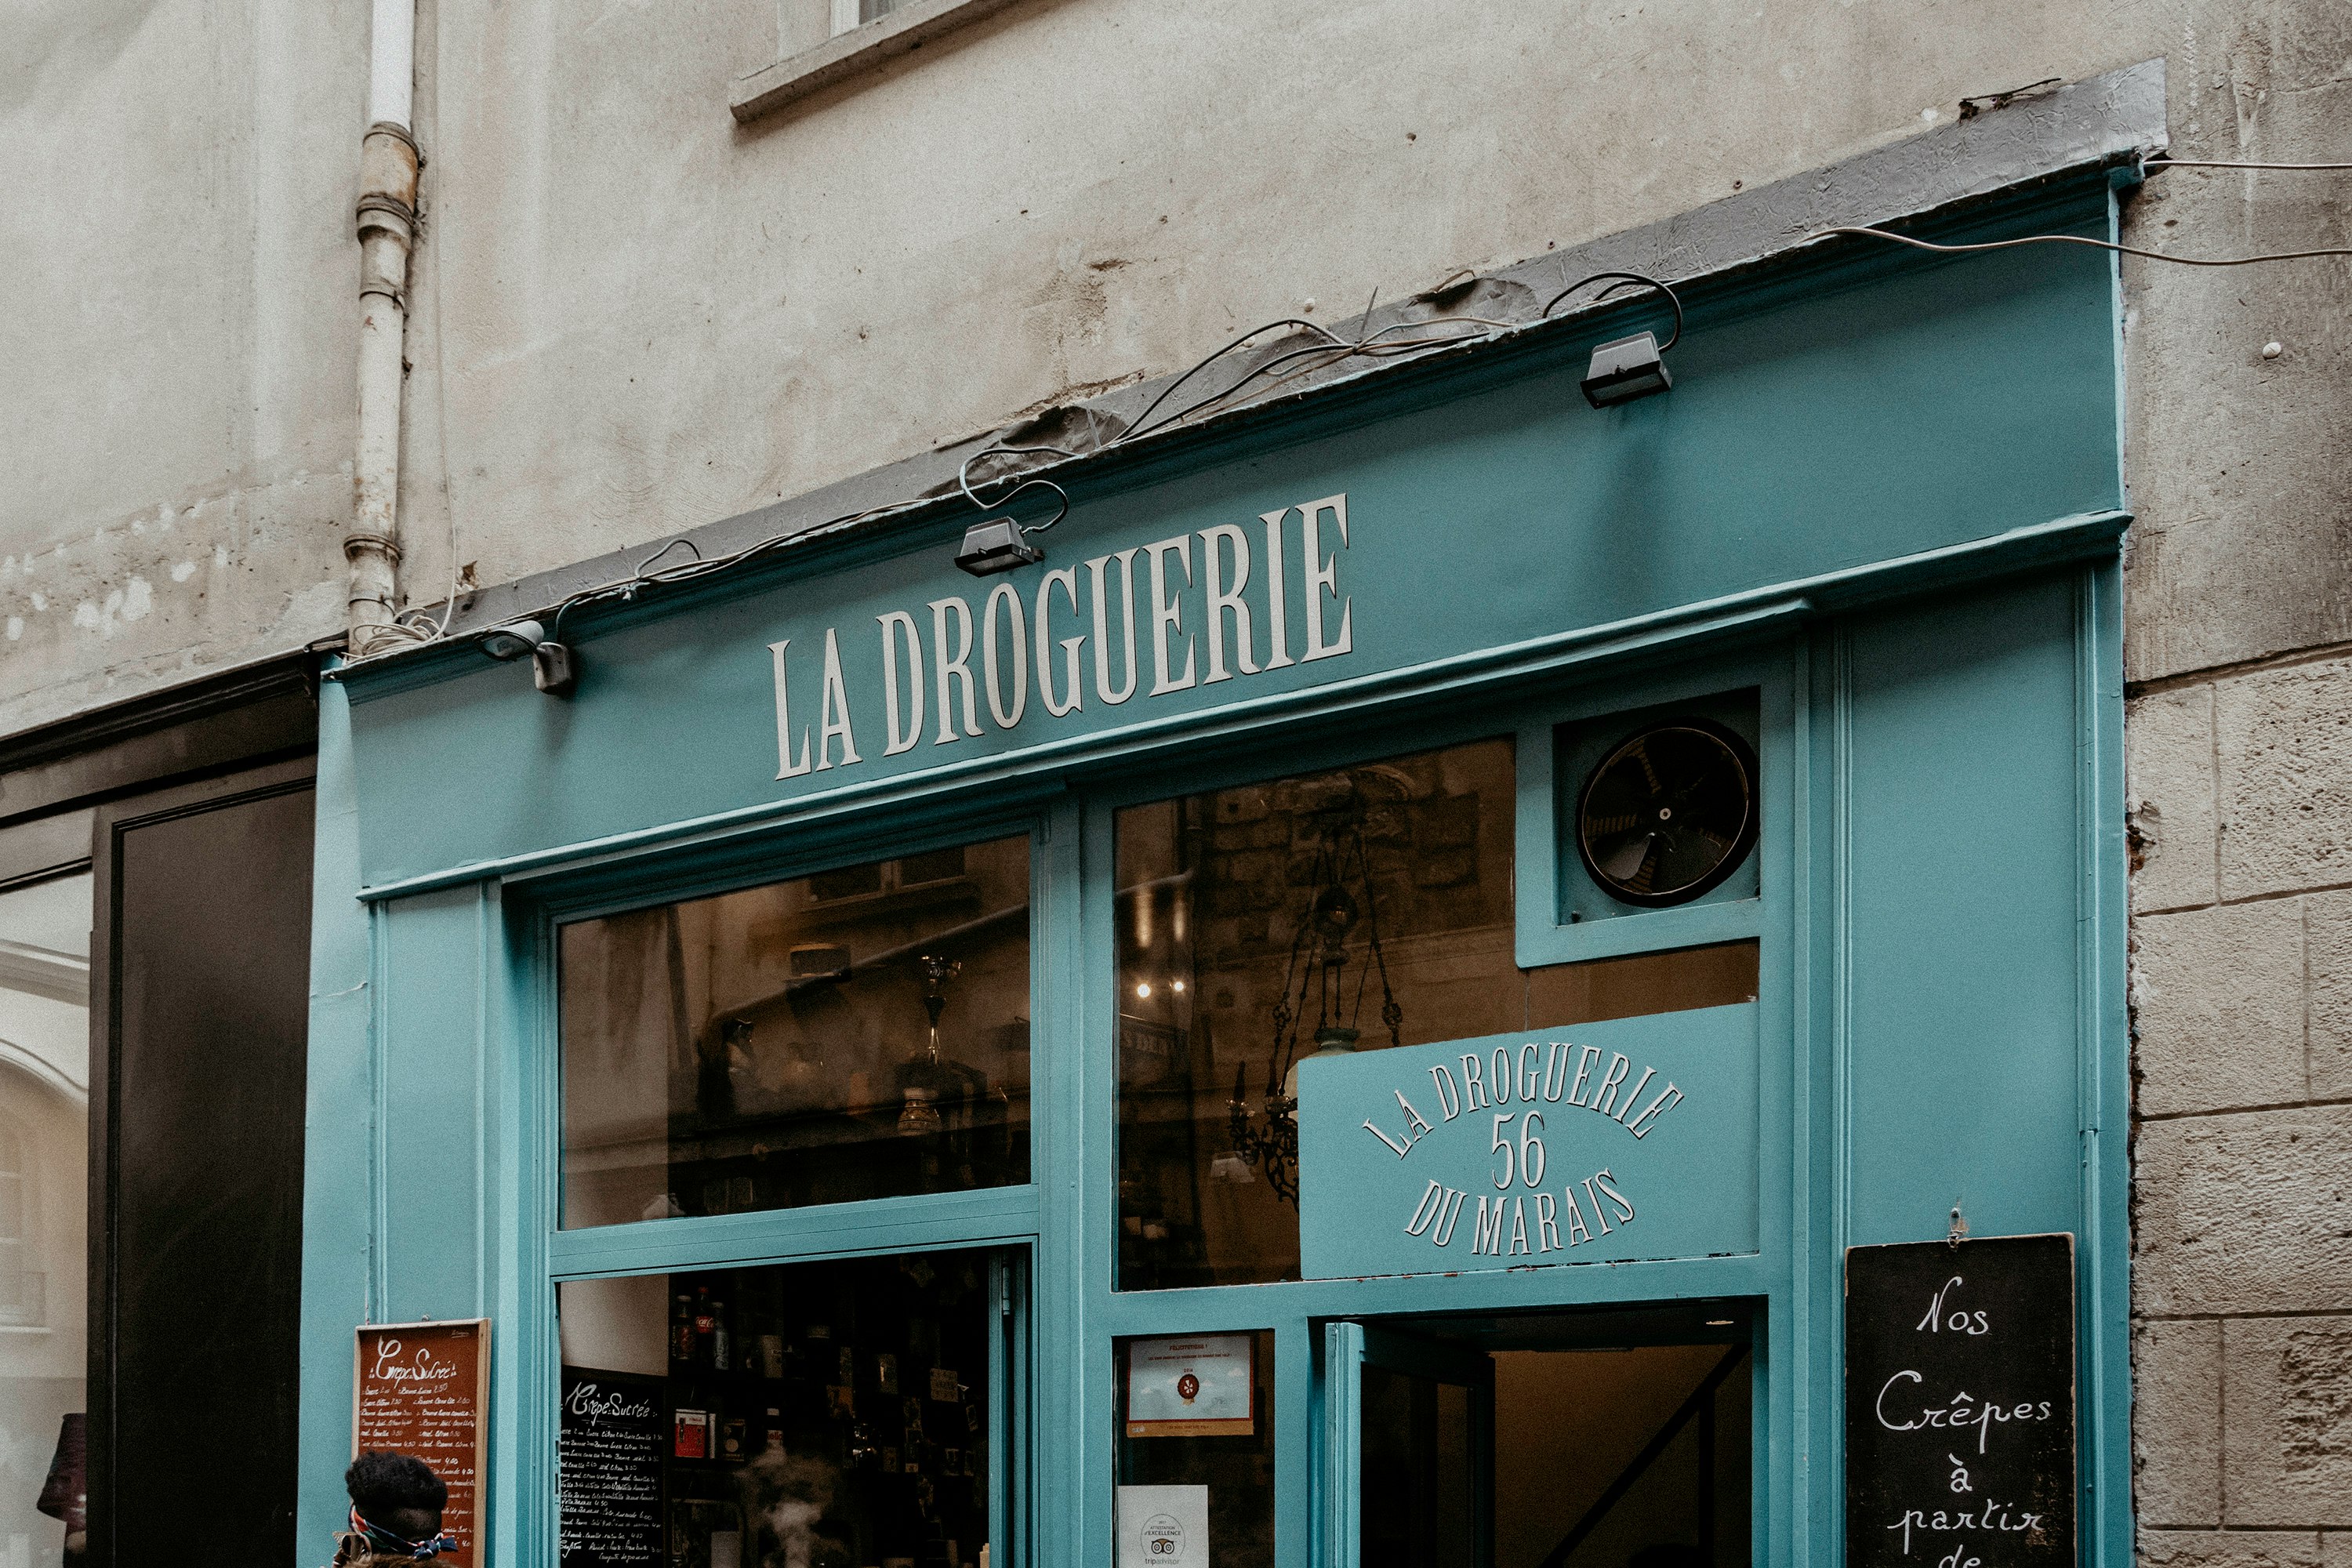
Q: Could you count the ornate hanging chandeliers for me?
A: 1